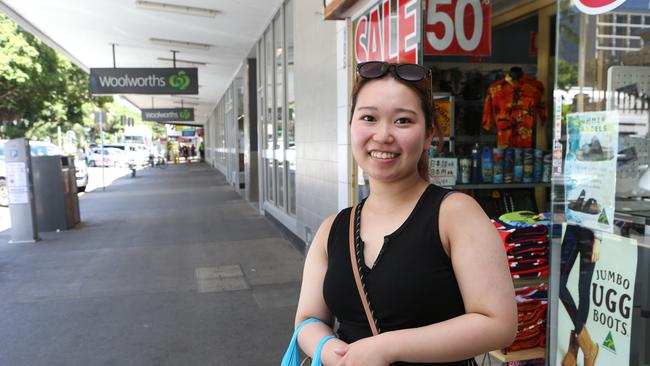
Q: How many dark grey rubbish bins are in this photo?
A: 1